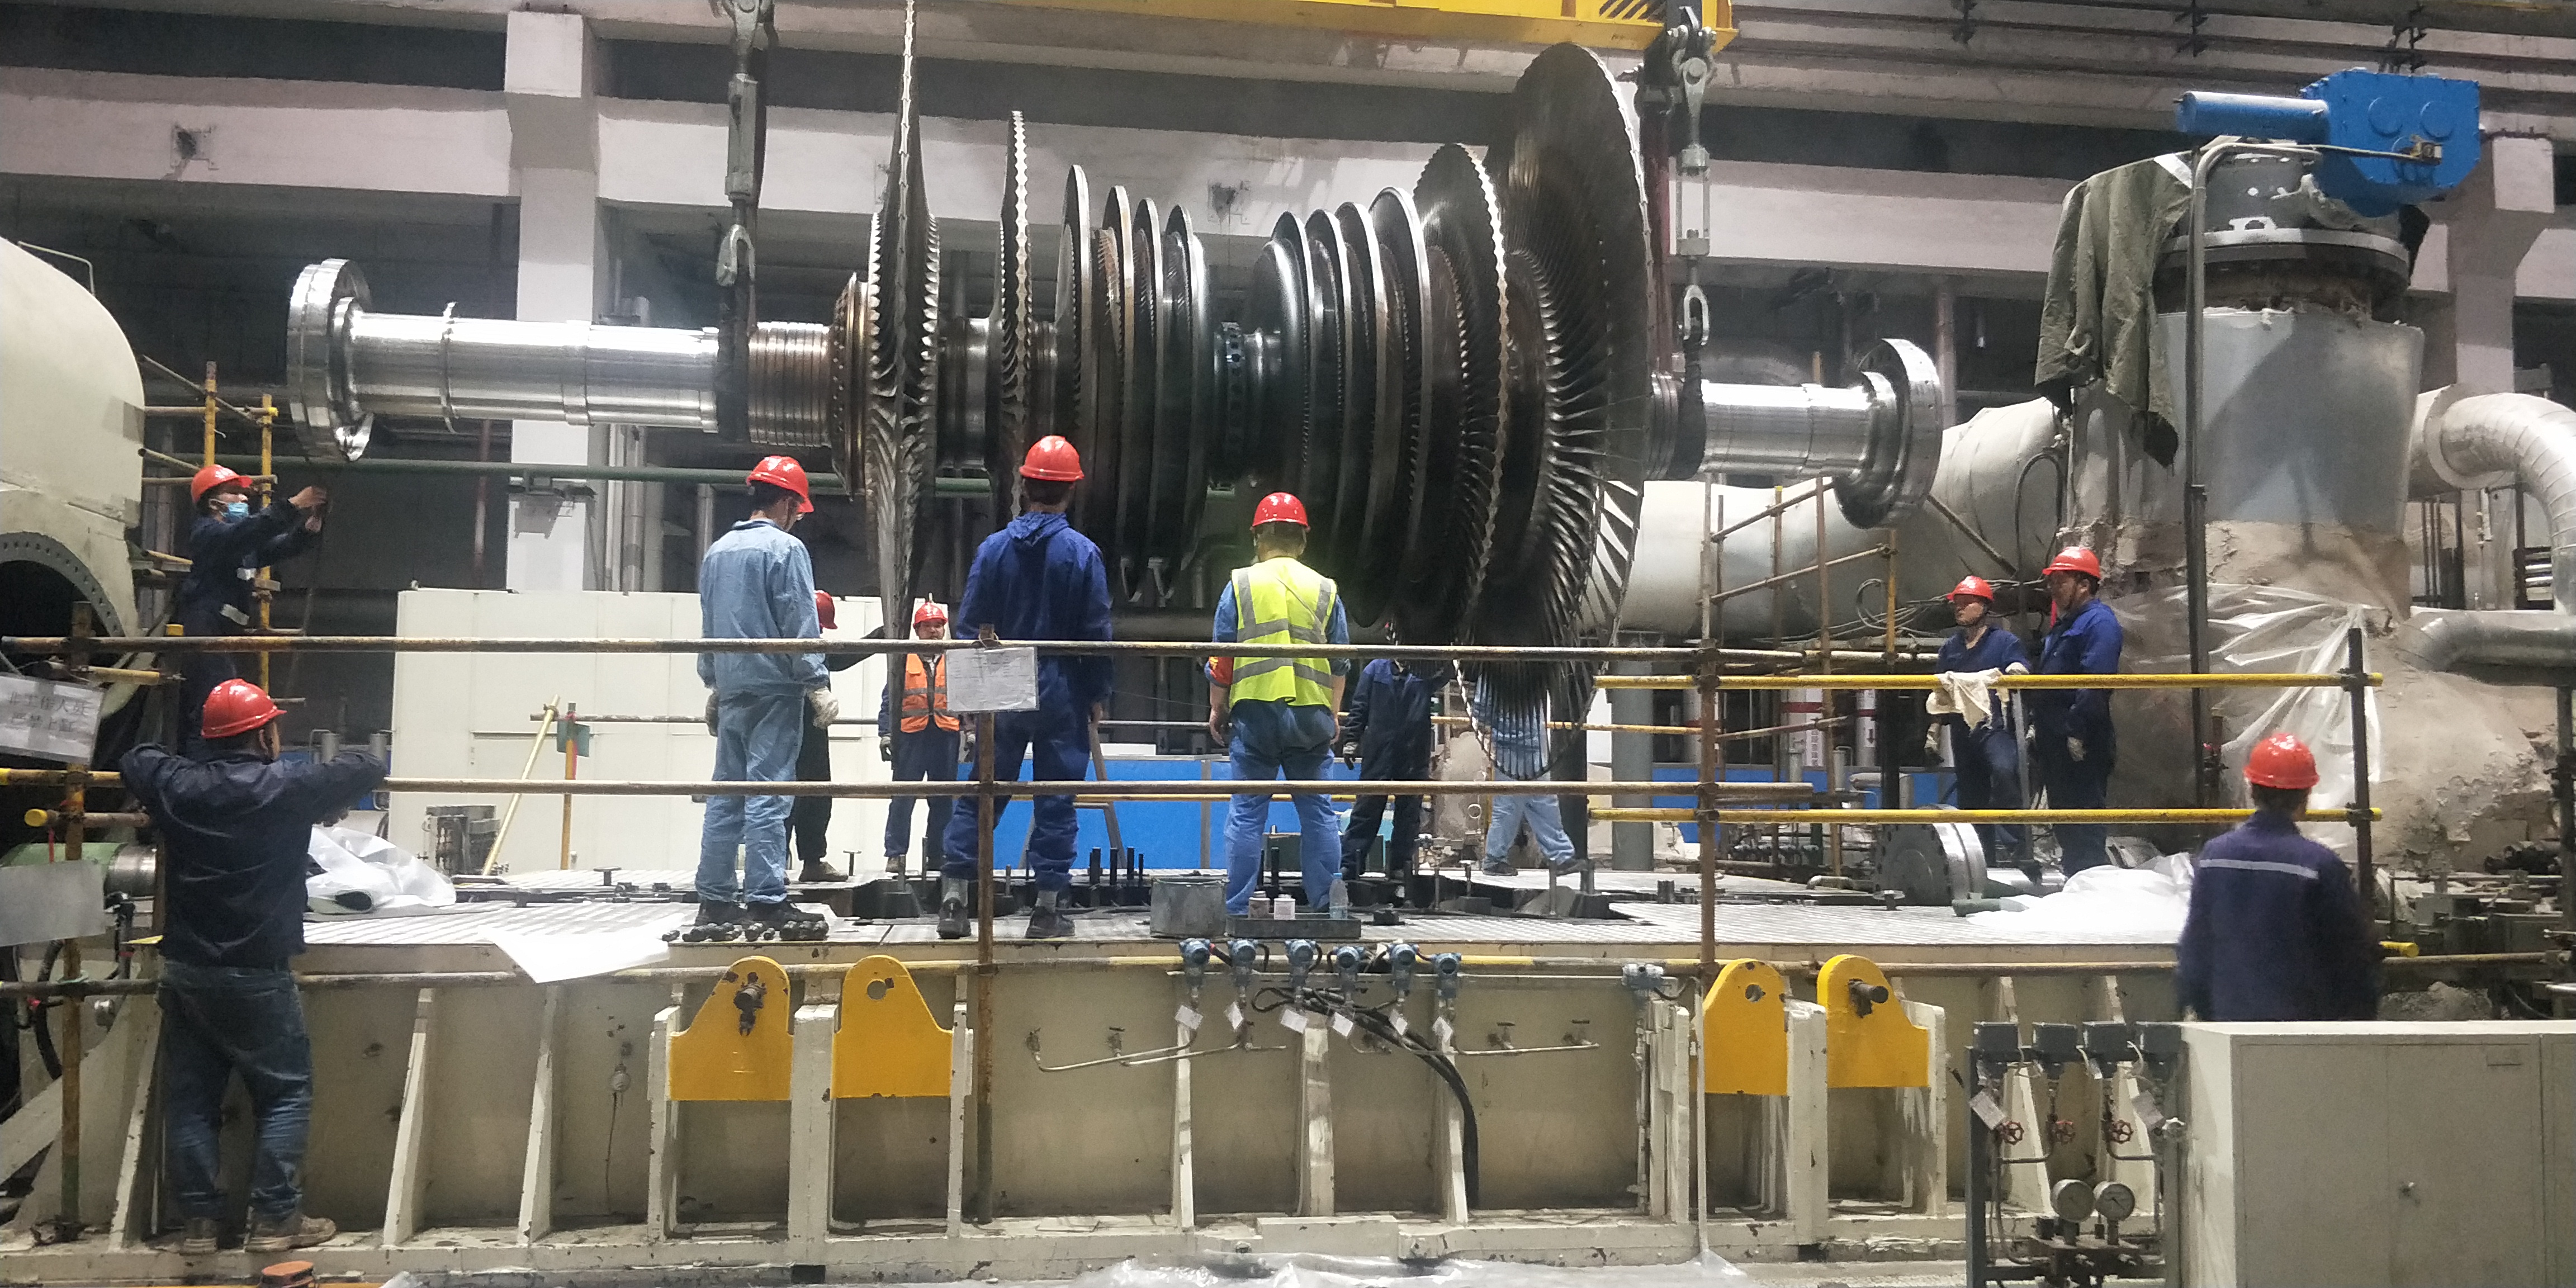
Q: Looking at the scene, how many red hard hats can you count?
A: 10